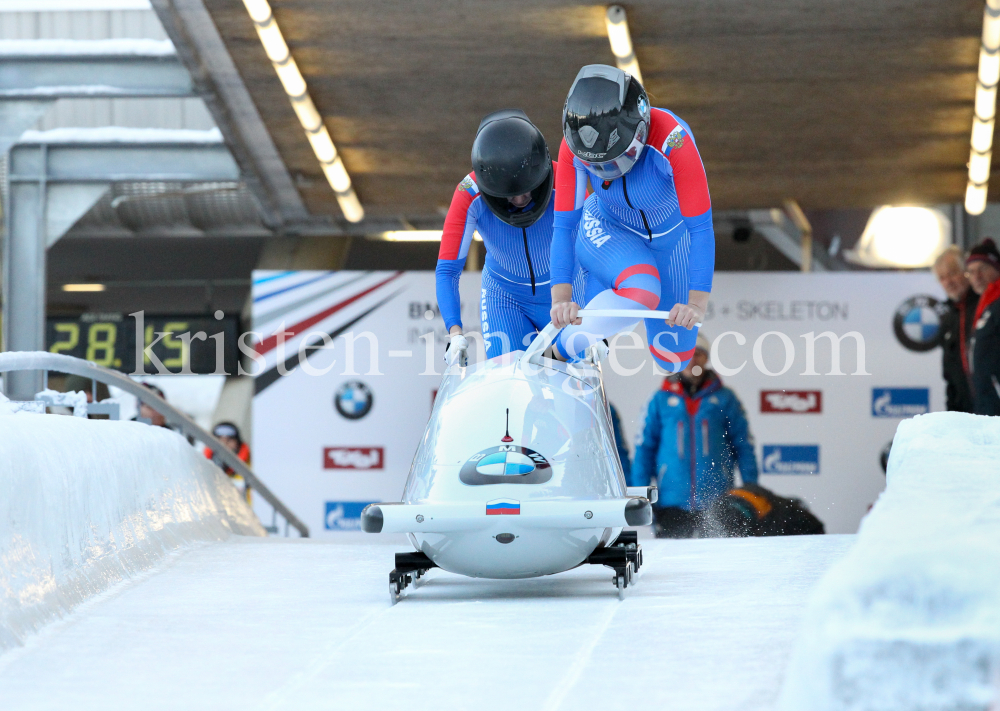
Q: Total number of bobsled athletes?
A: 2